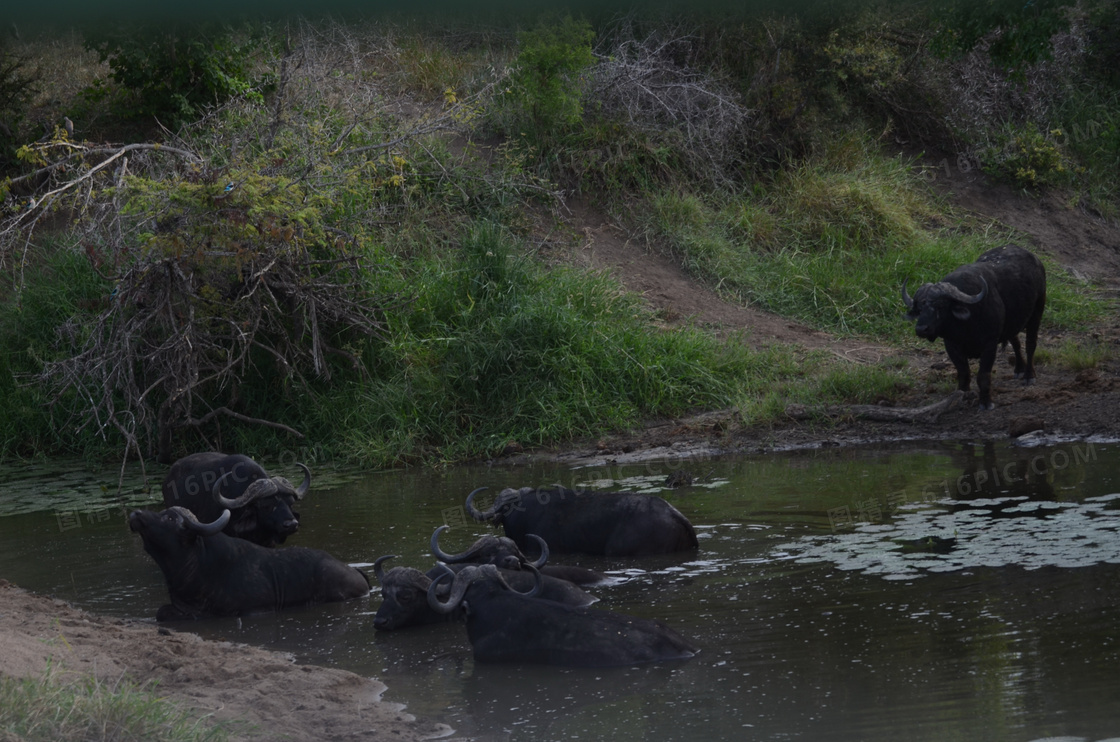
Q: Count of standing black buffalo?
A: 1